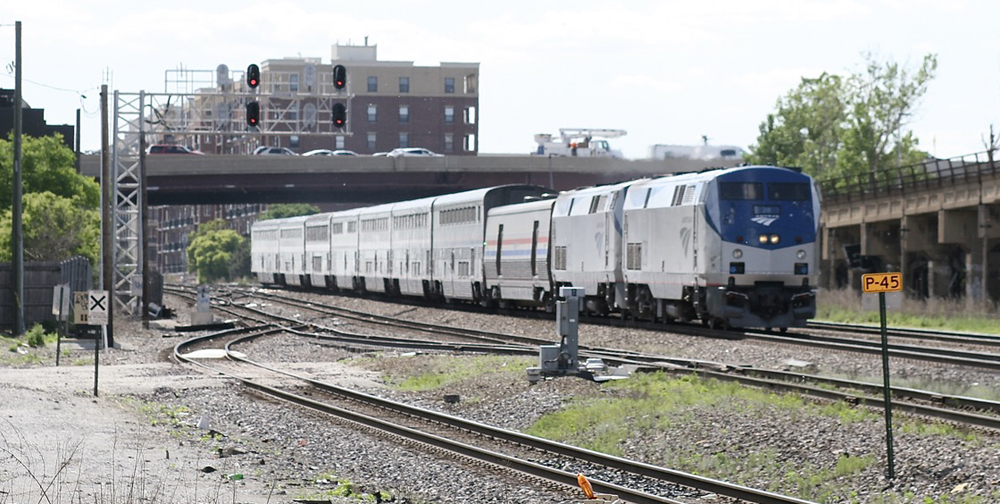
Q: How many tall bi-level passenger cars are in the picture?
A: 7